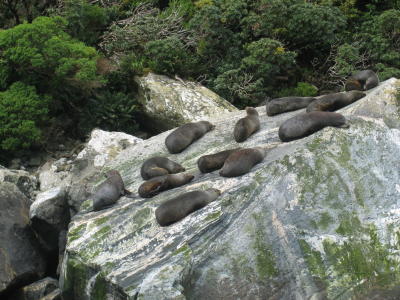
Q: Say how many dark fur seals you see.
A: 12